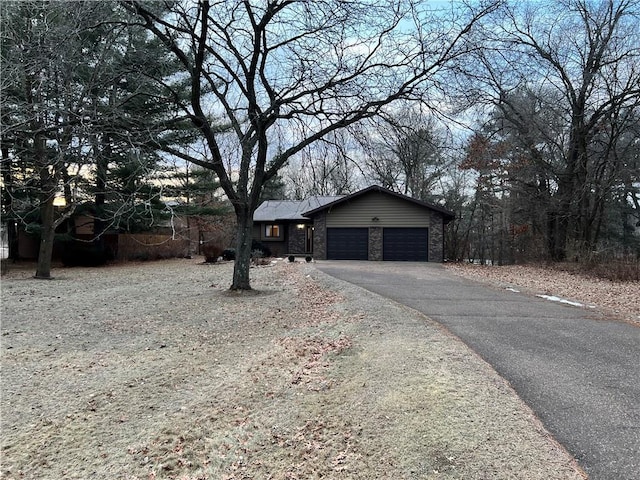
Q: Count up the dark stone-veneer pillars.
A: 3